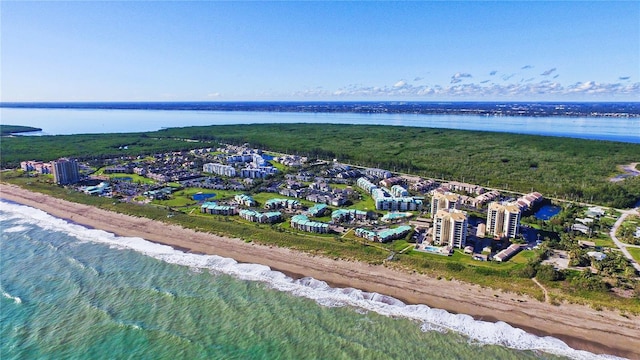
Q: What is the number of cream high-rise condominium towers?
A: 3